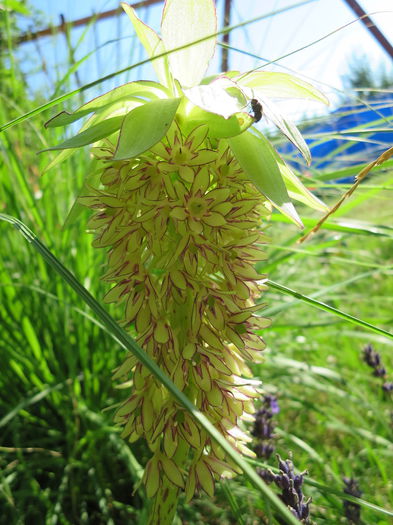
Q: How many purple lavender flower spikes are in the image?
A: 4